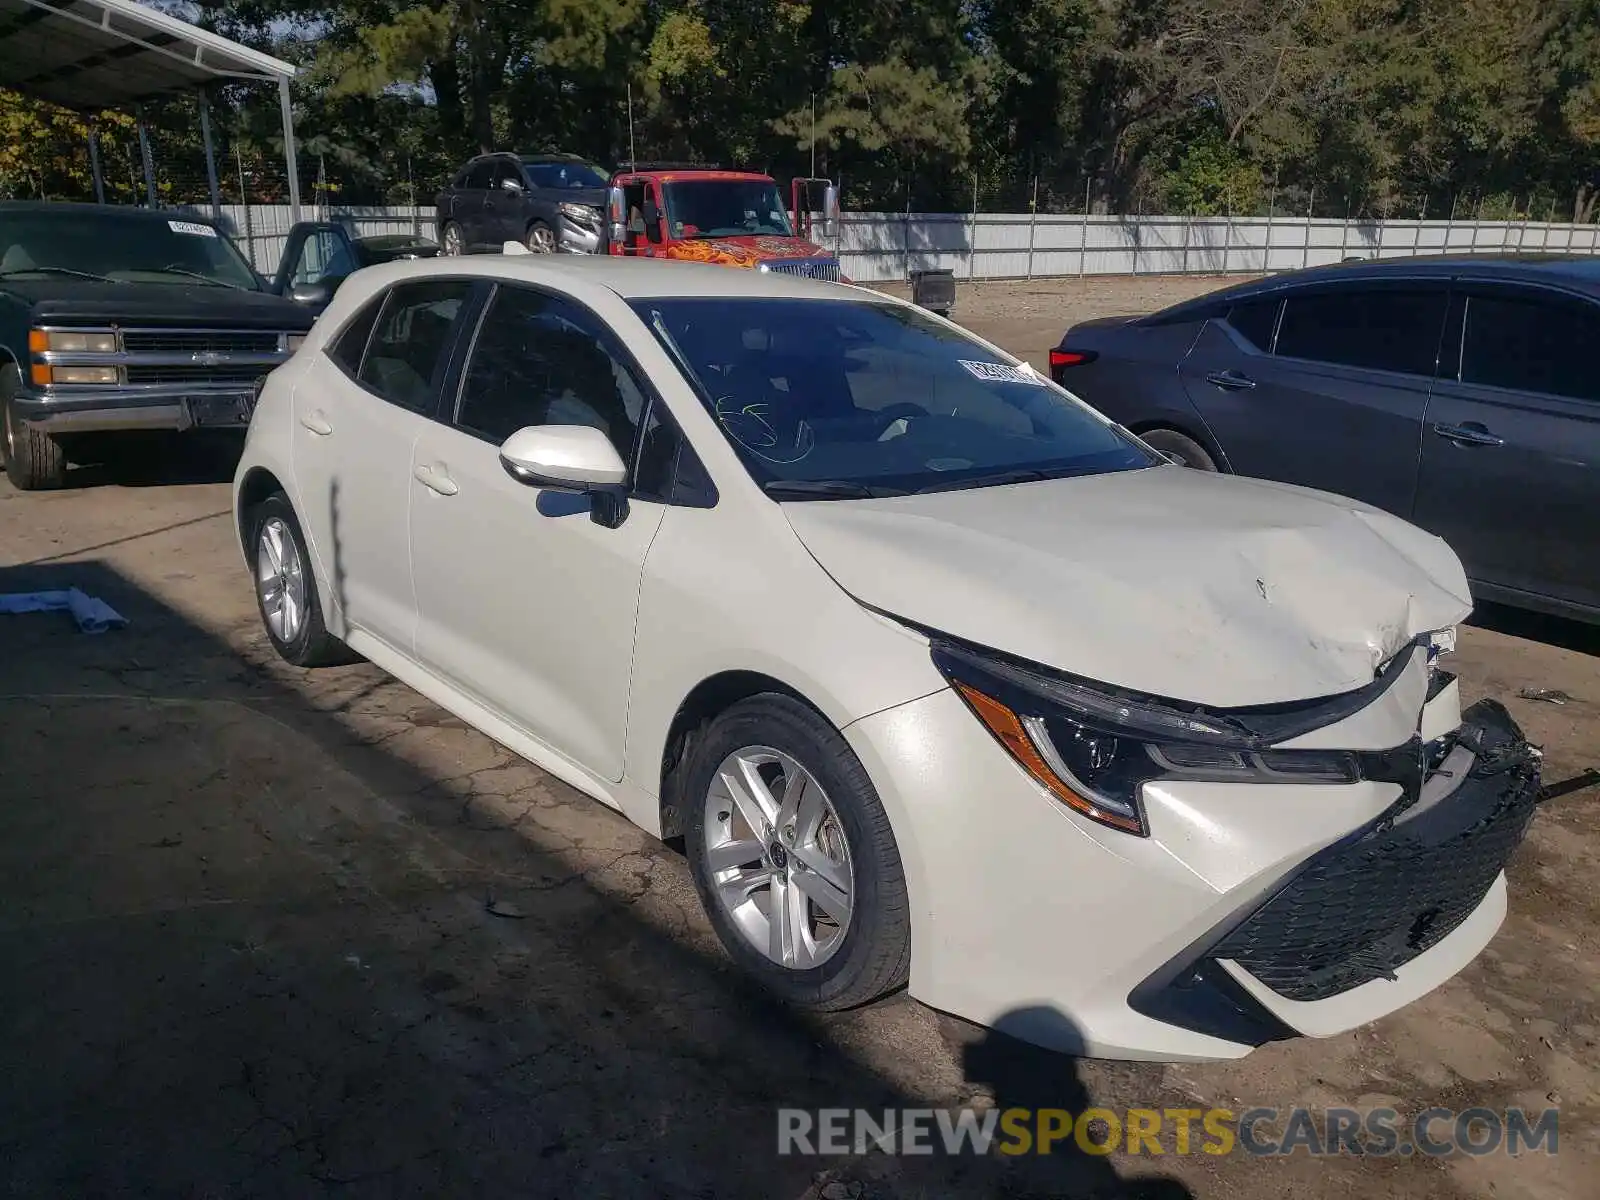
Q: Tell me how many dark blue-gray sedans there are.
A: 1